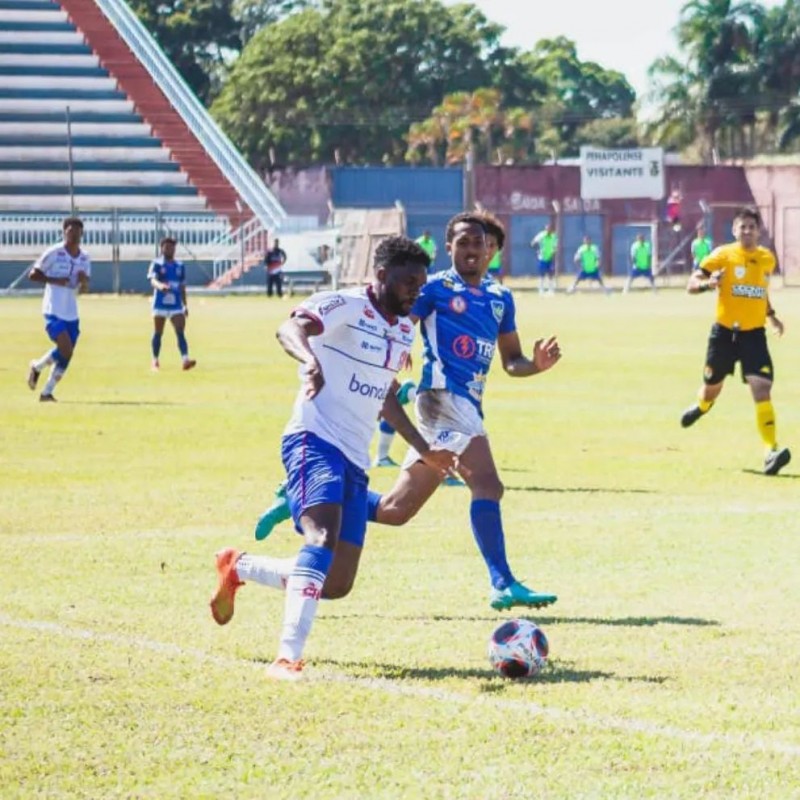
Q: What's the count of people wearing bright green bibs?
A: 6